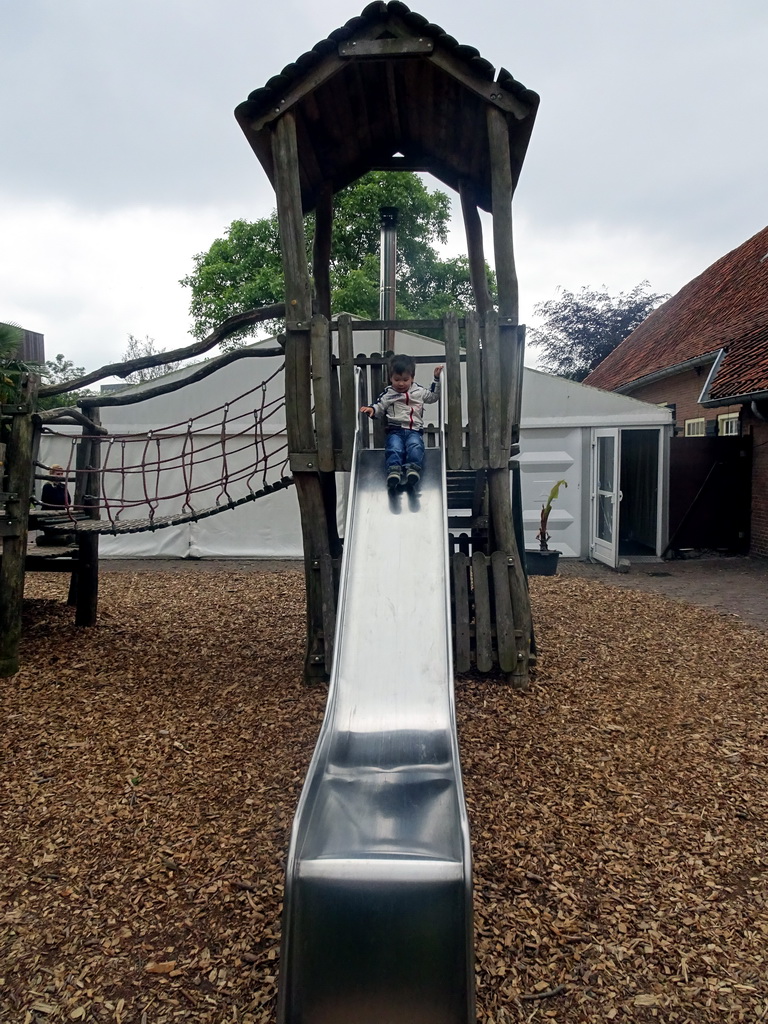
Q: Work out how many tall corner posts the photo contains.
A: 4